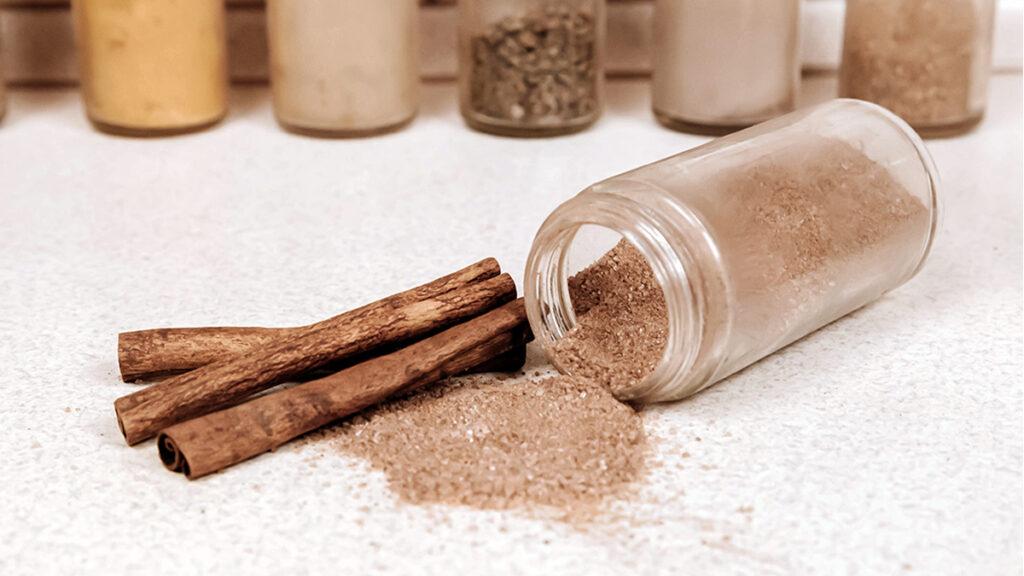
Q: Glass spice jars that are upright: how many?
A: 5